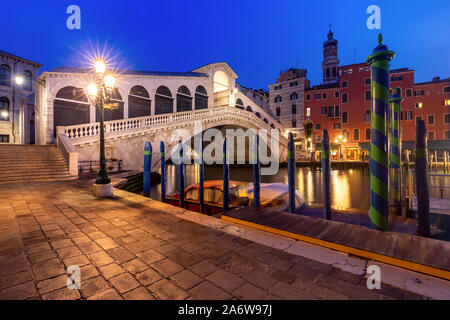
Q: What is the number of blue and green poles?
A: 11